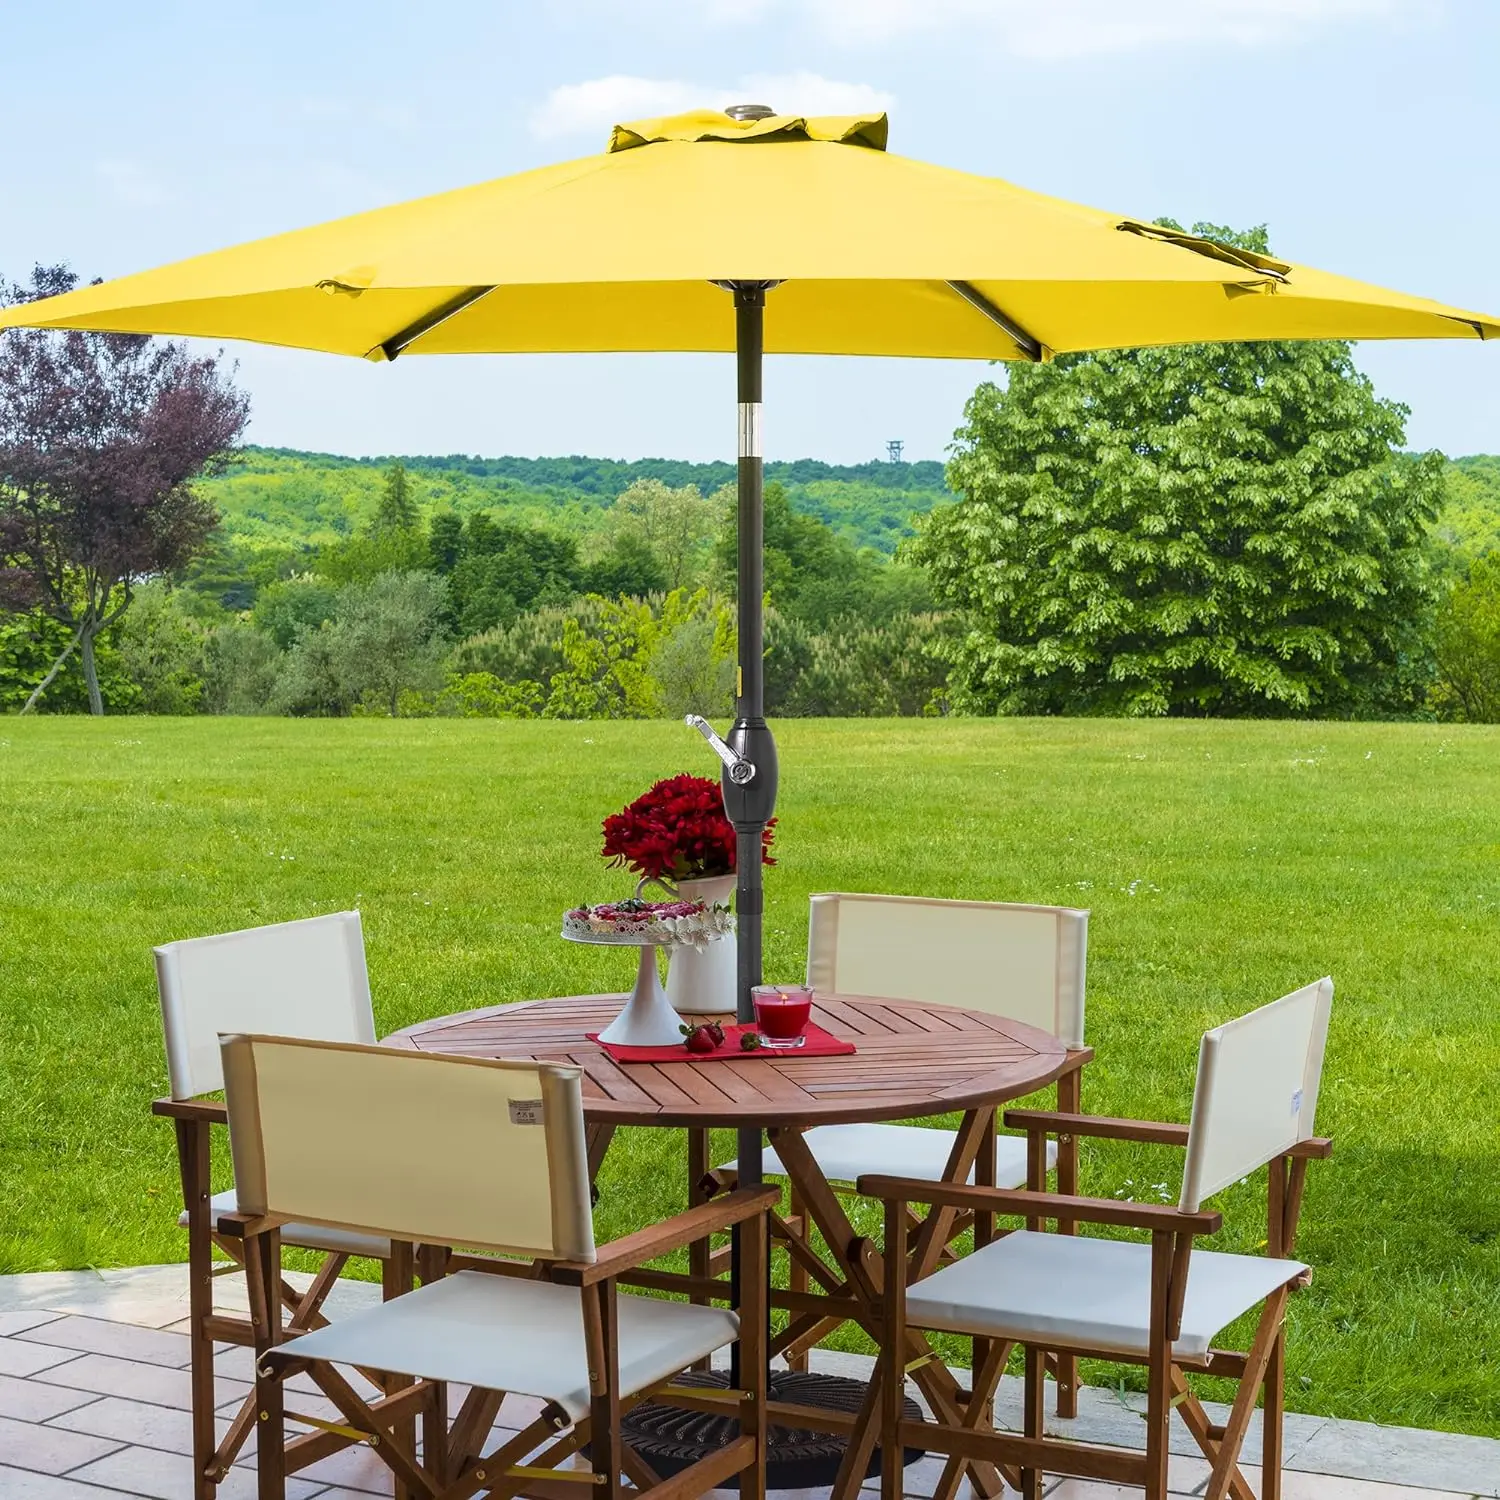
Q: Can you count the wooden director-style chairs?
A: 4